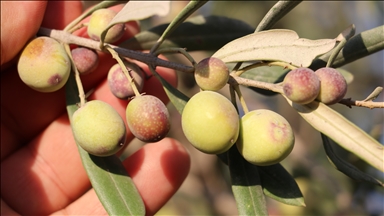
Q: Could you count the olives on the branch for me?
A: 11